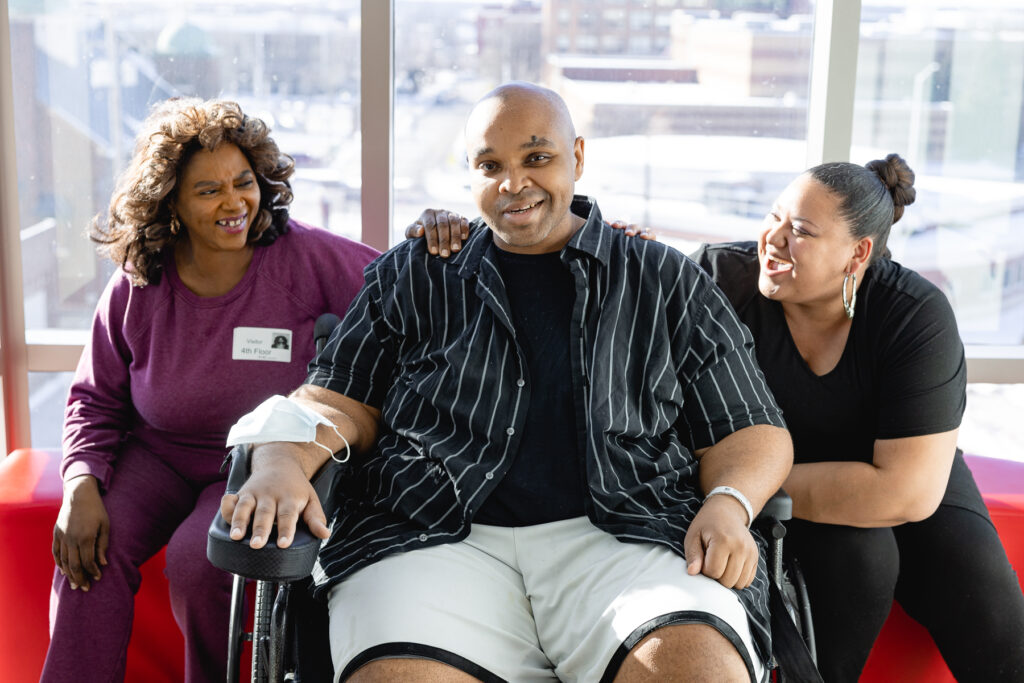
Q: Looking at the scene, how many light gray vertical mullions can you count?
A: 3